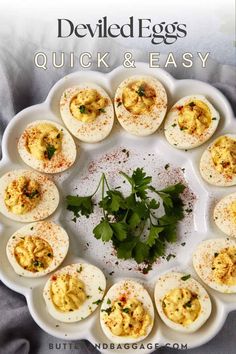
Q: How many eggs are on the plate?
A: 12